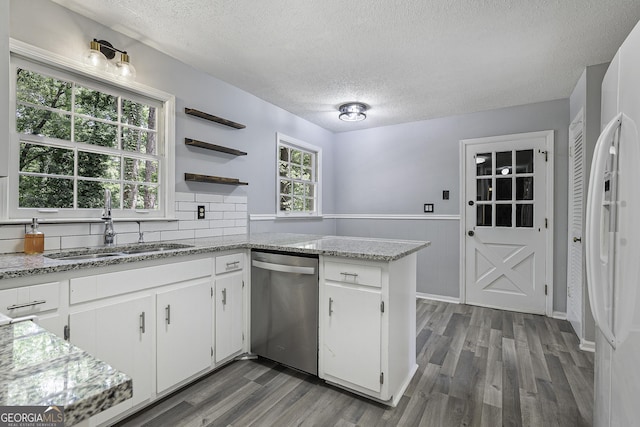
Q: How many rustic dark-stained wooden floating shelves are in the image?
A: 3